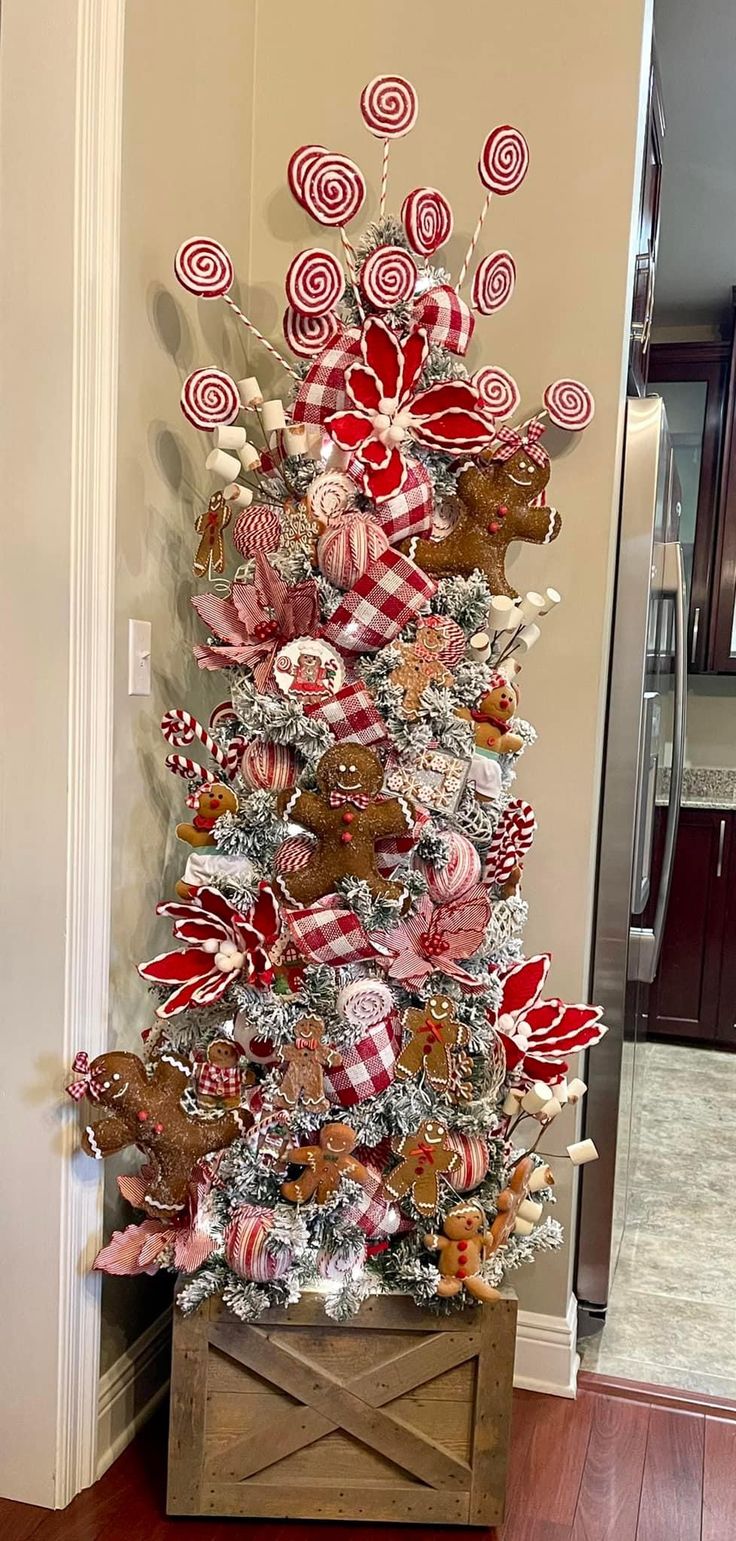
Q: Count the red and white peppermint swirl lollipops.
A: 13